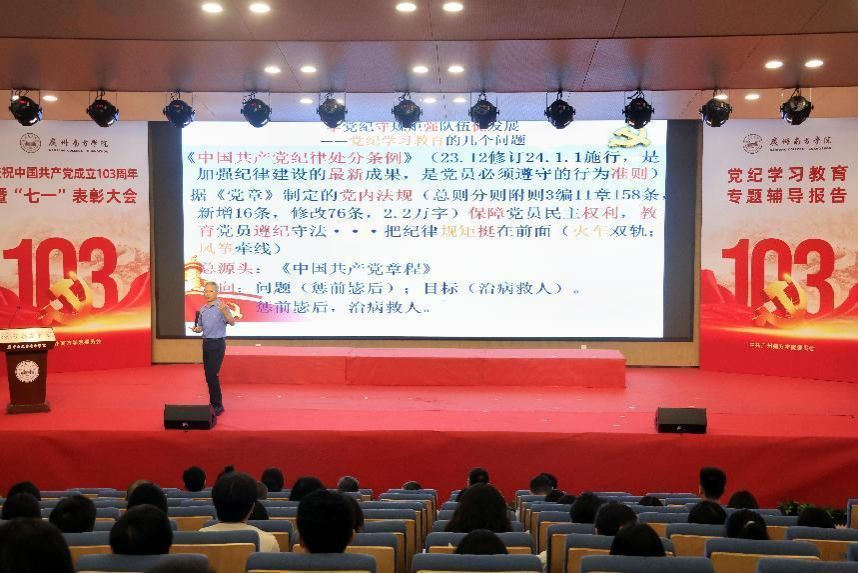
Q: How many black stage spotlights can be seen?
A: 11